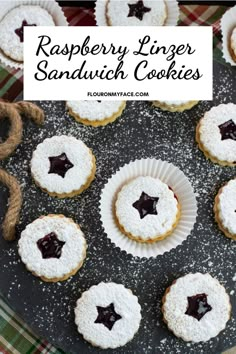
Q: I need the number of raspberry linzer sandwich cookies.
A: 12